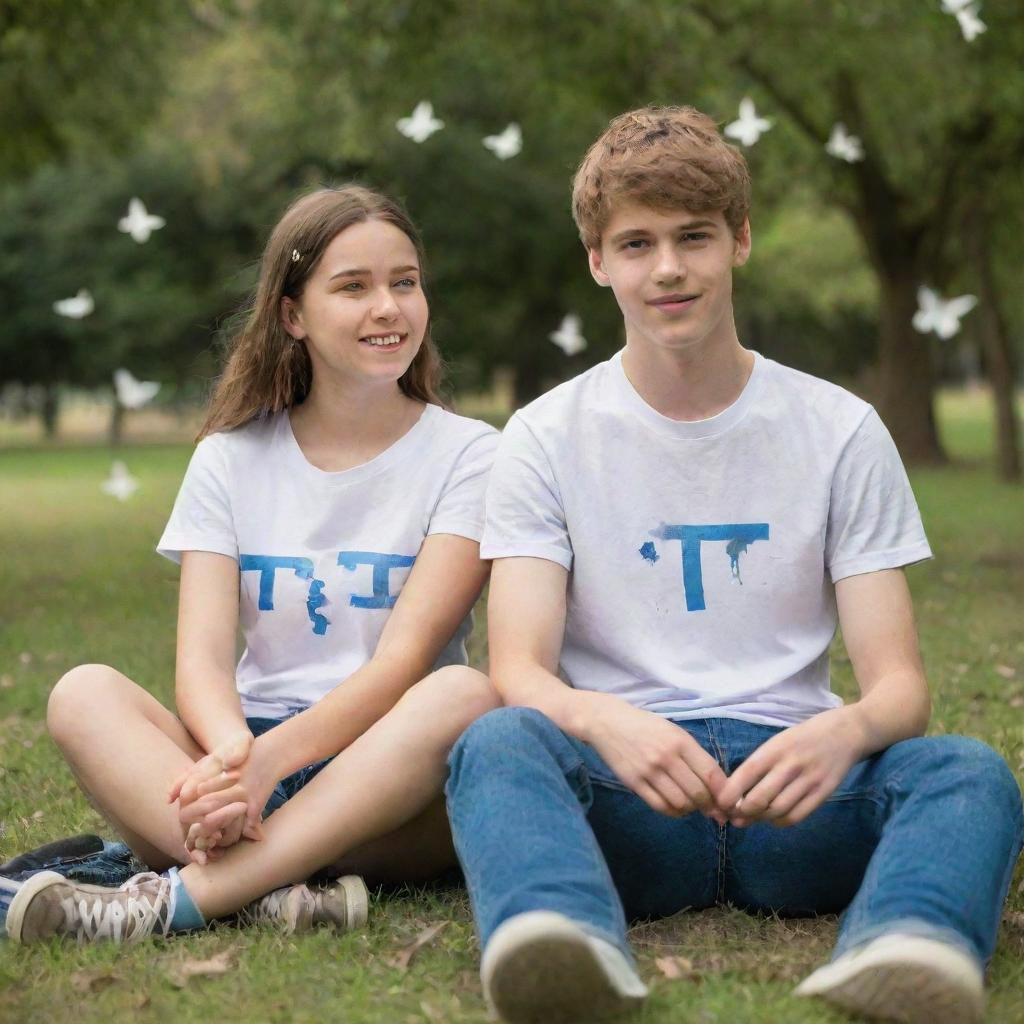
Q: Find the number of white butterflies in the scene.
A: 11